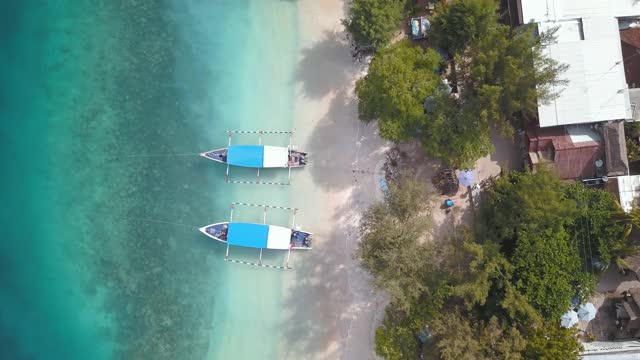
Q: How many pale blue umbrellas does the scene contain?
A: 3